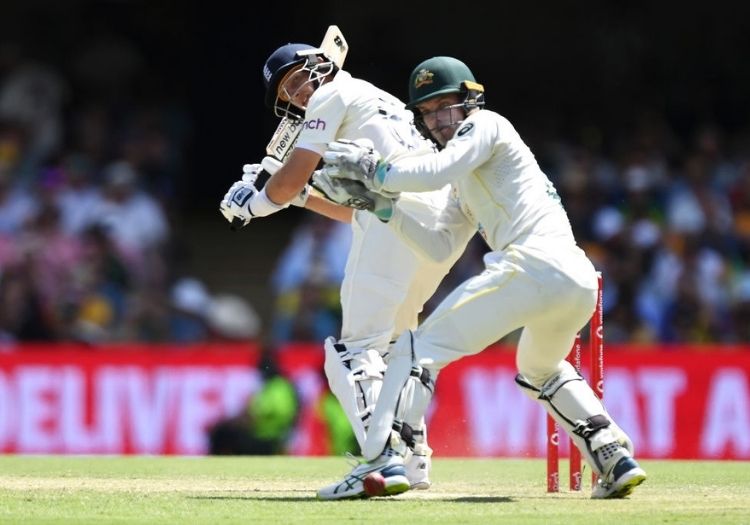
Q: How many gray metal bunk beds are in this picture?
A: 0